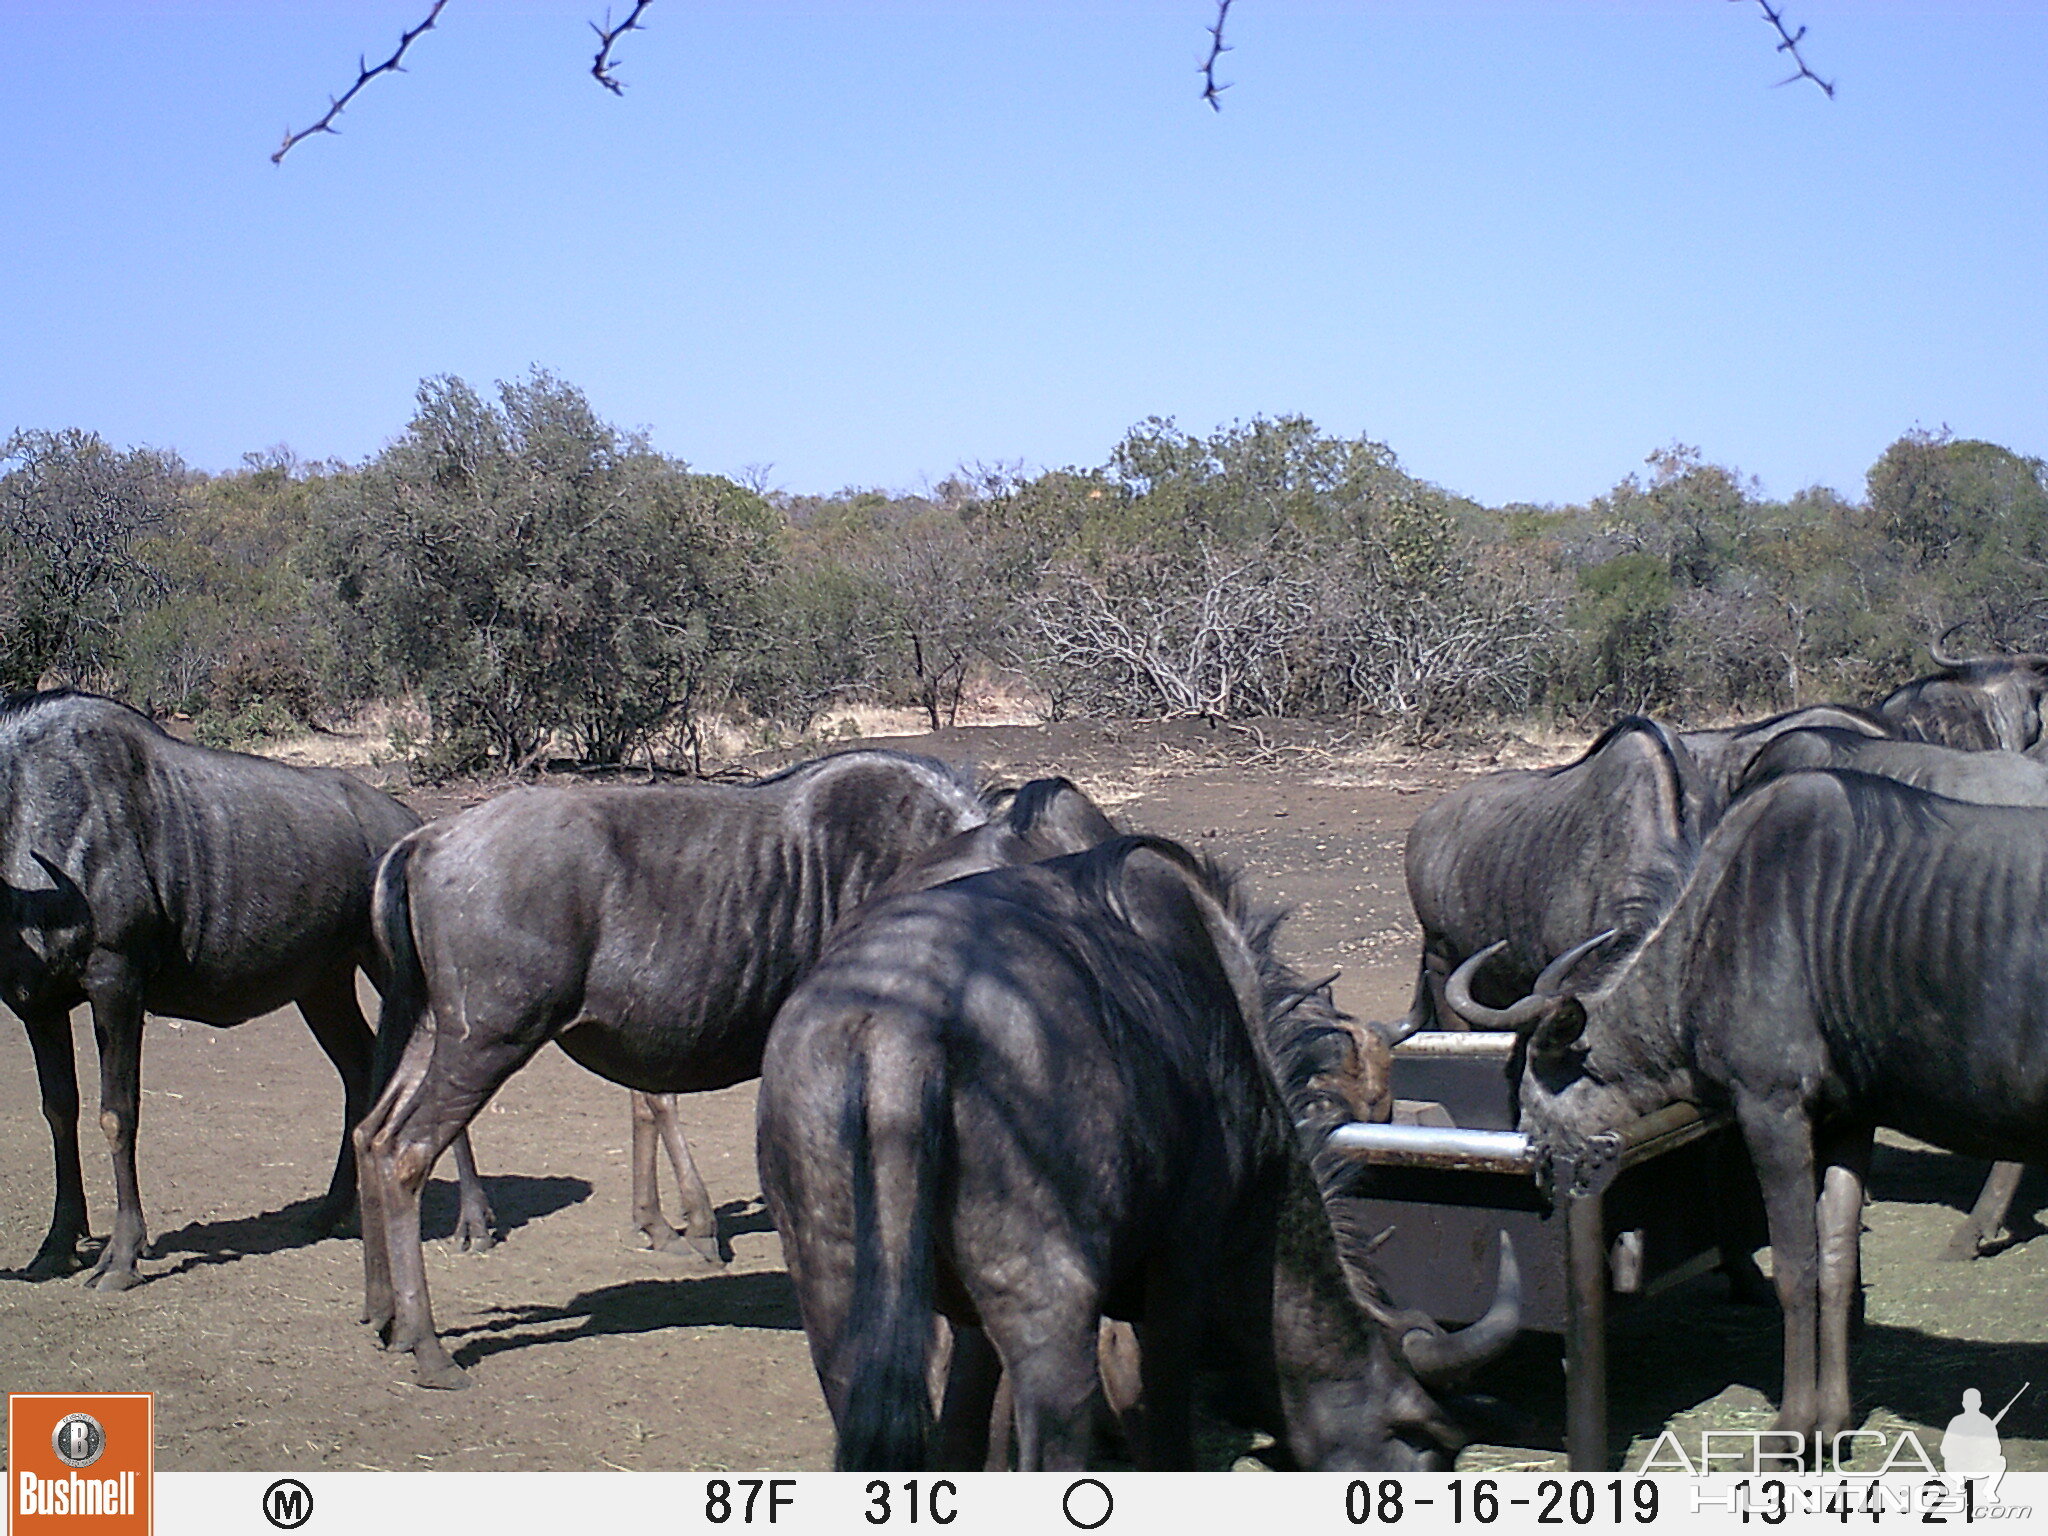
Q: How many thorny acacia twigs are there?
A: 4